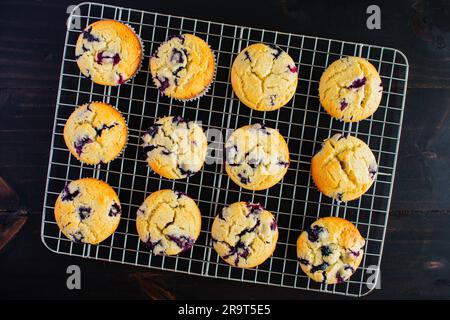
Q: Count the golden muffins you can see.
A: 12